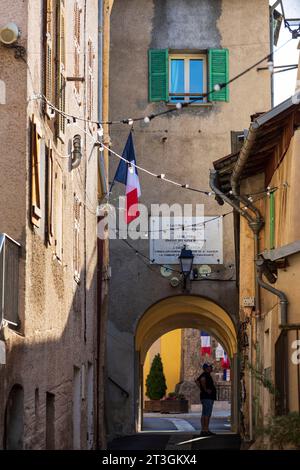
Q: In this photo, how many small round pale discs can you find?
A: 3